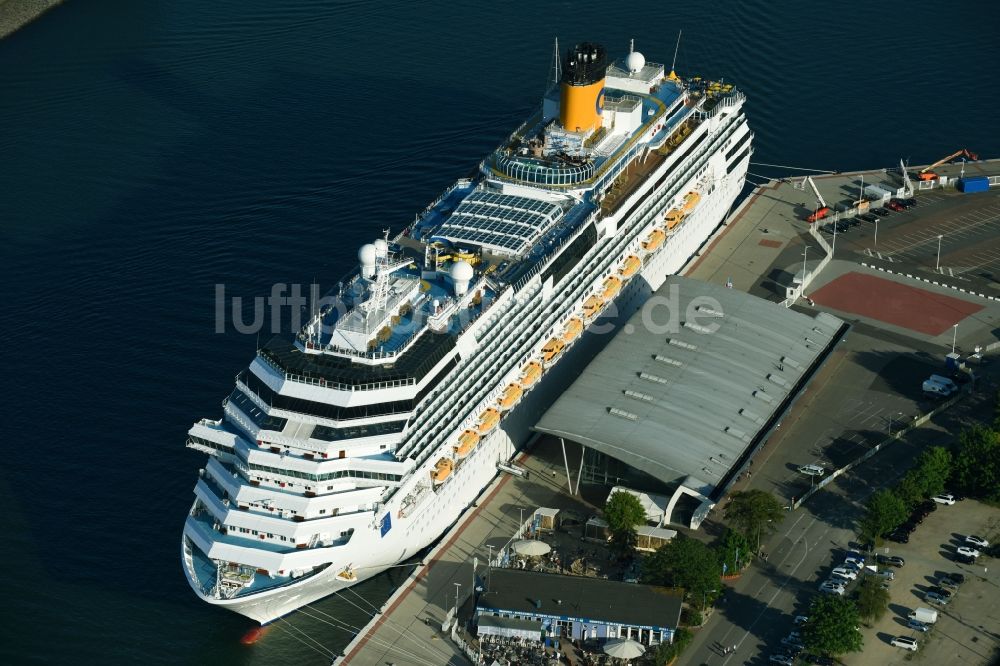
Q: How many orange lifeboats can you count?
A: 13